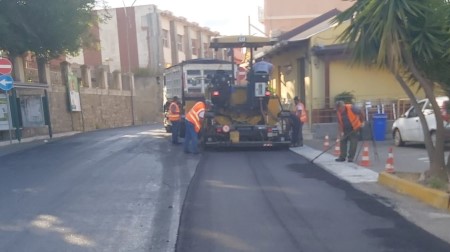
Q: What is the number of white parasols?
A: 0